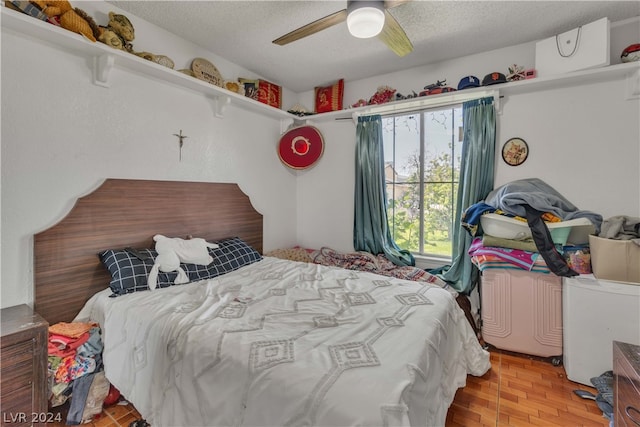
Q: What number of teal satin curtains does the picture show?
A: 2